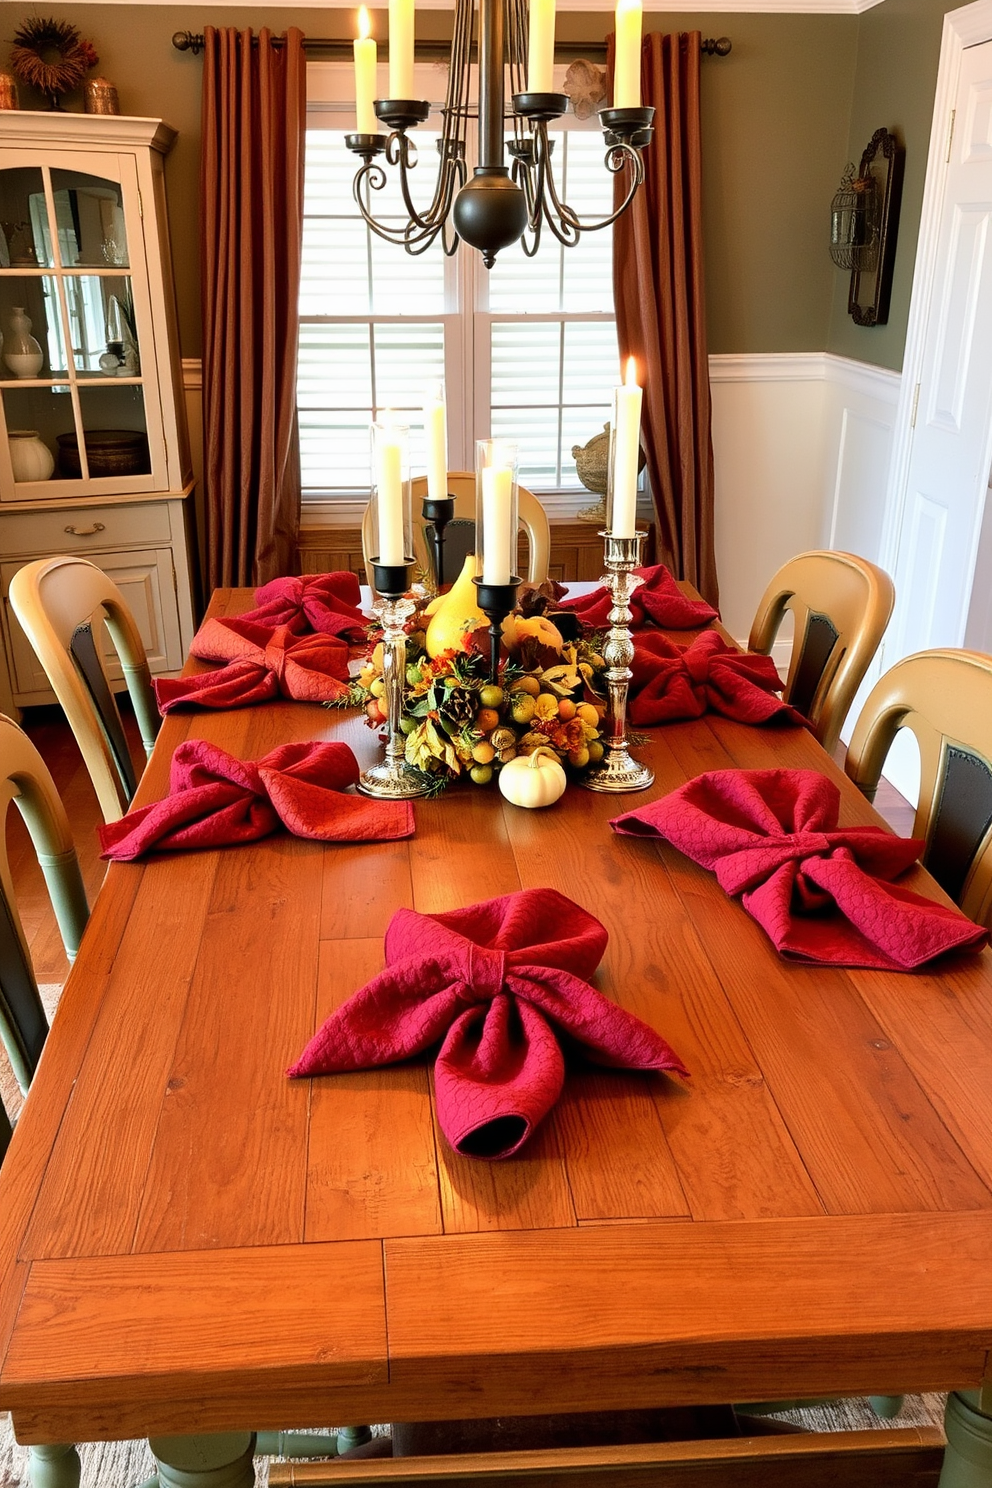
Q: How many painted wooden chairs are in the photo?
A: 5